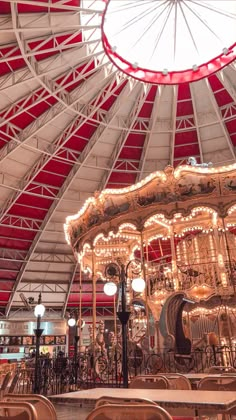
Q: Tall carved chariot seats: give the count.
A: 1